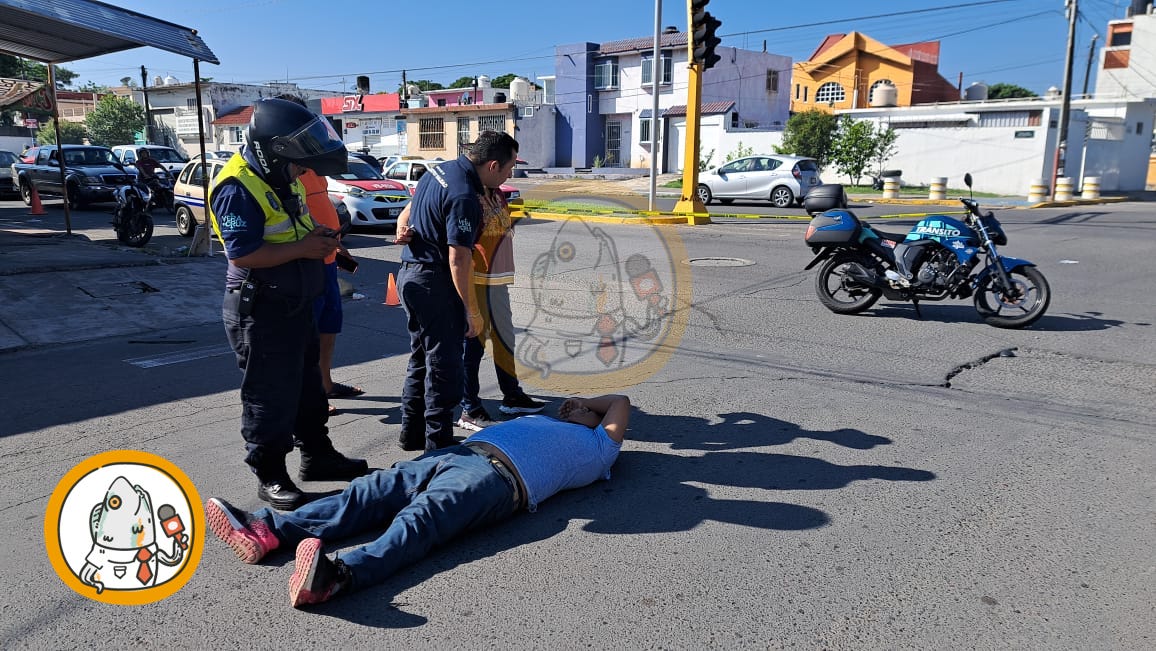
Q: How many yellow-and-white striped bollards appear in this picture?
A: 5